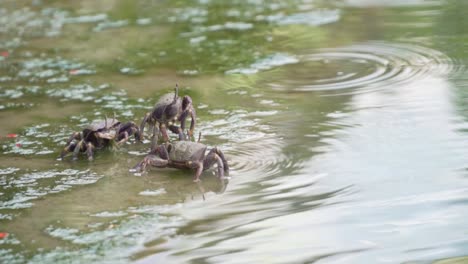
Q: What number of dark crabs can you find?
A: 3